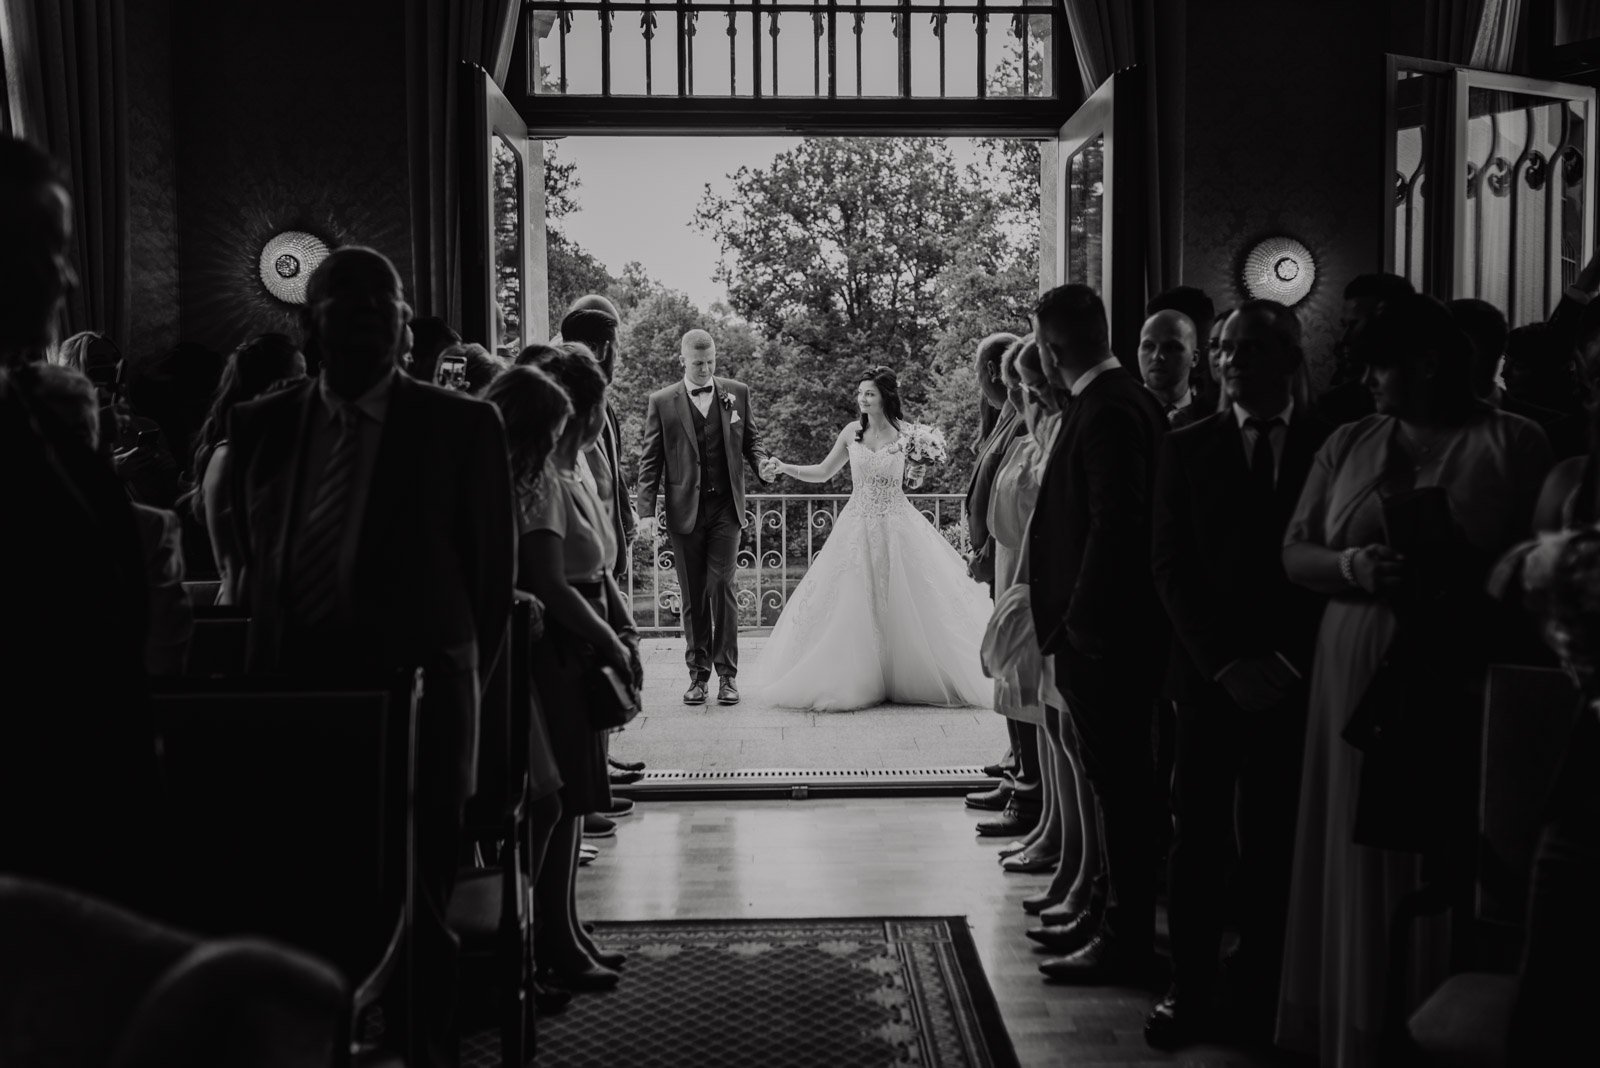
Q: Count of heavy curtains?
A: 4